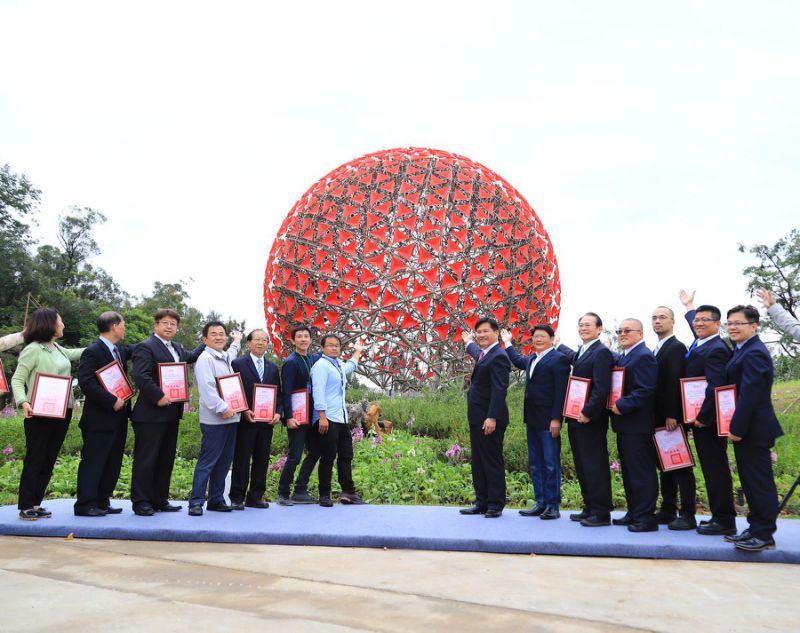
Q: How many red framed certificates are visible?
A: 12